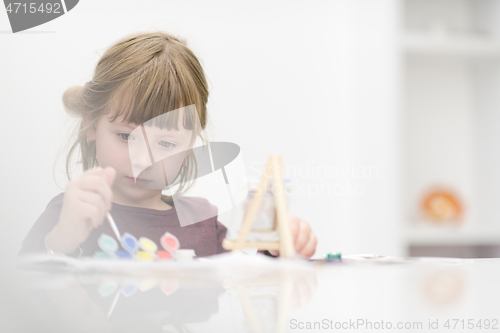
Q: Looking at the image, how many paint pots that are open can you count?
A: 4